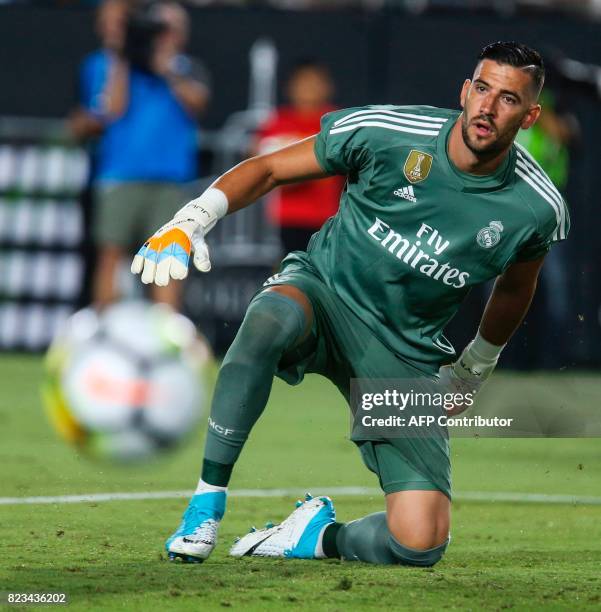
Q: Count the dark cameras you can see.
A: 1